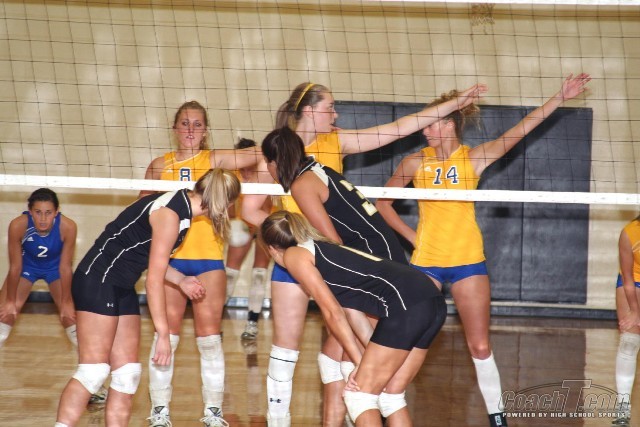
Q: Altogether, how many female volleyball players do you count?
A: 9